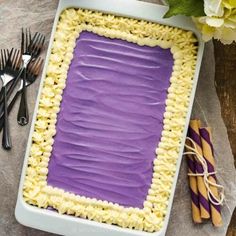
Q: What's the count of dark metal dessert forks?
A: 5